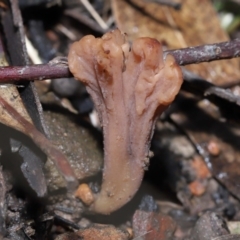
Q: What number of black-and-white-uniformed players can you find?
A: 0